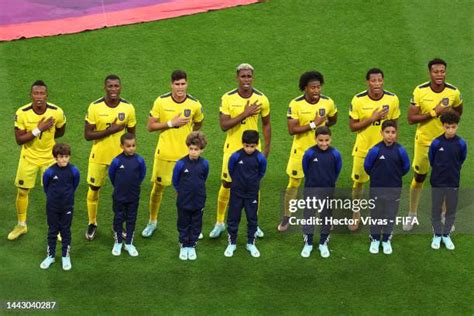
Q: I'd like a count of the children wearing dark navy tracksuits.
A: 7